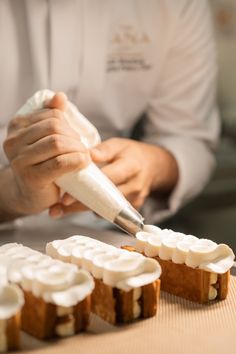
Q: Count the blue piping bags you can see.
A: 0